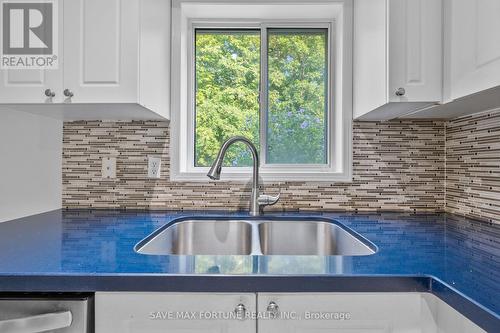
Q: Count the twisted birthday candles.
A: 0